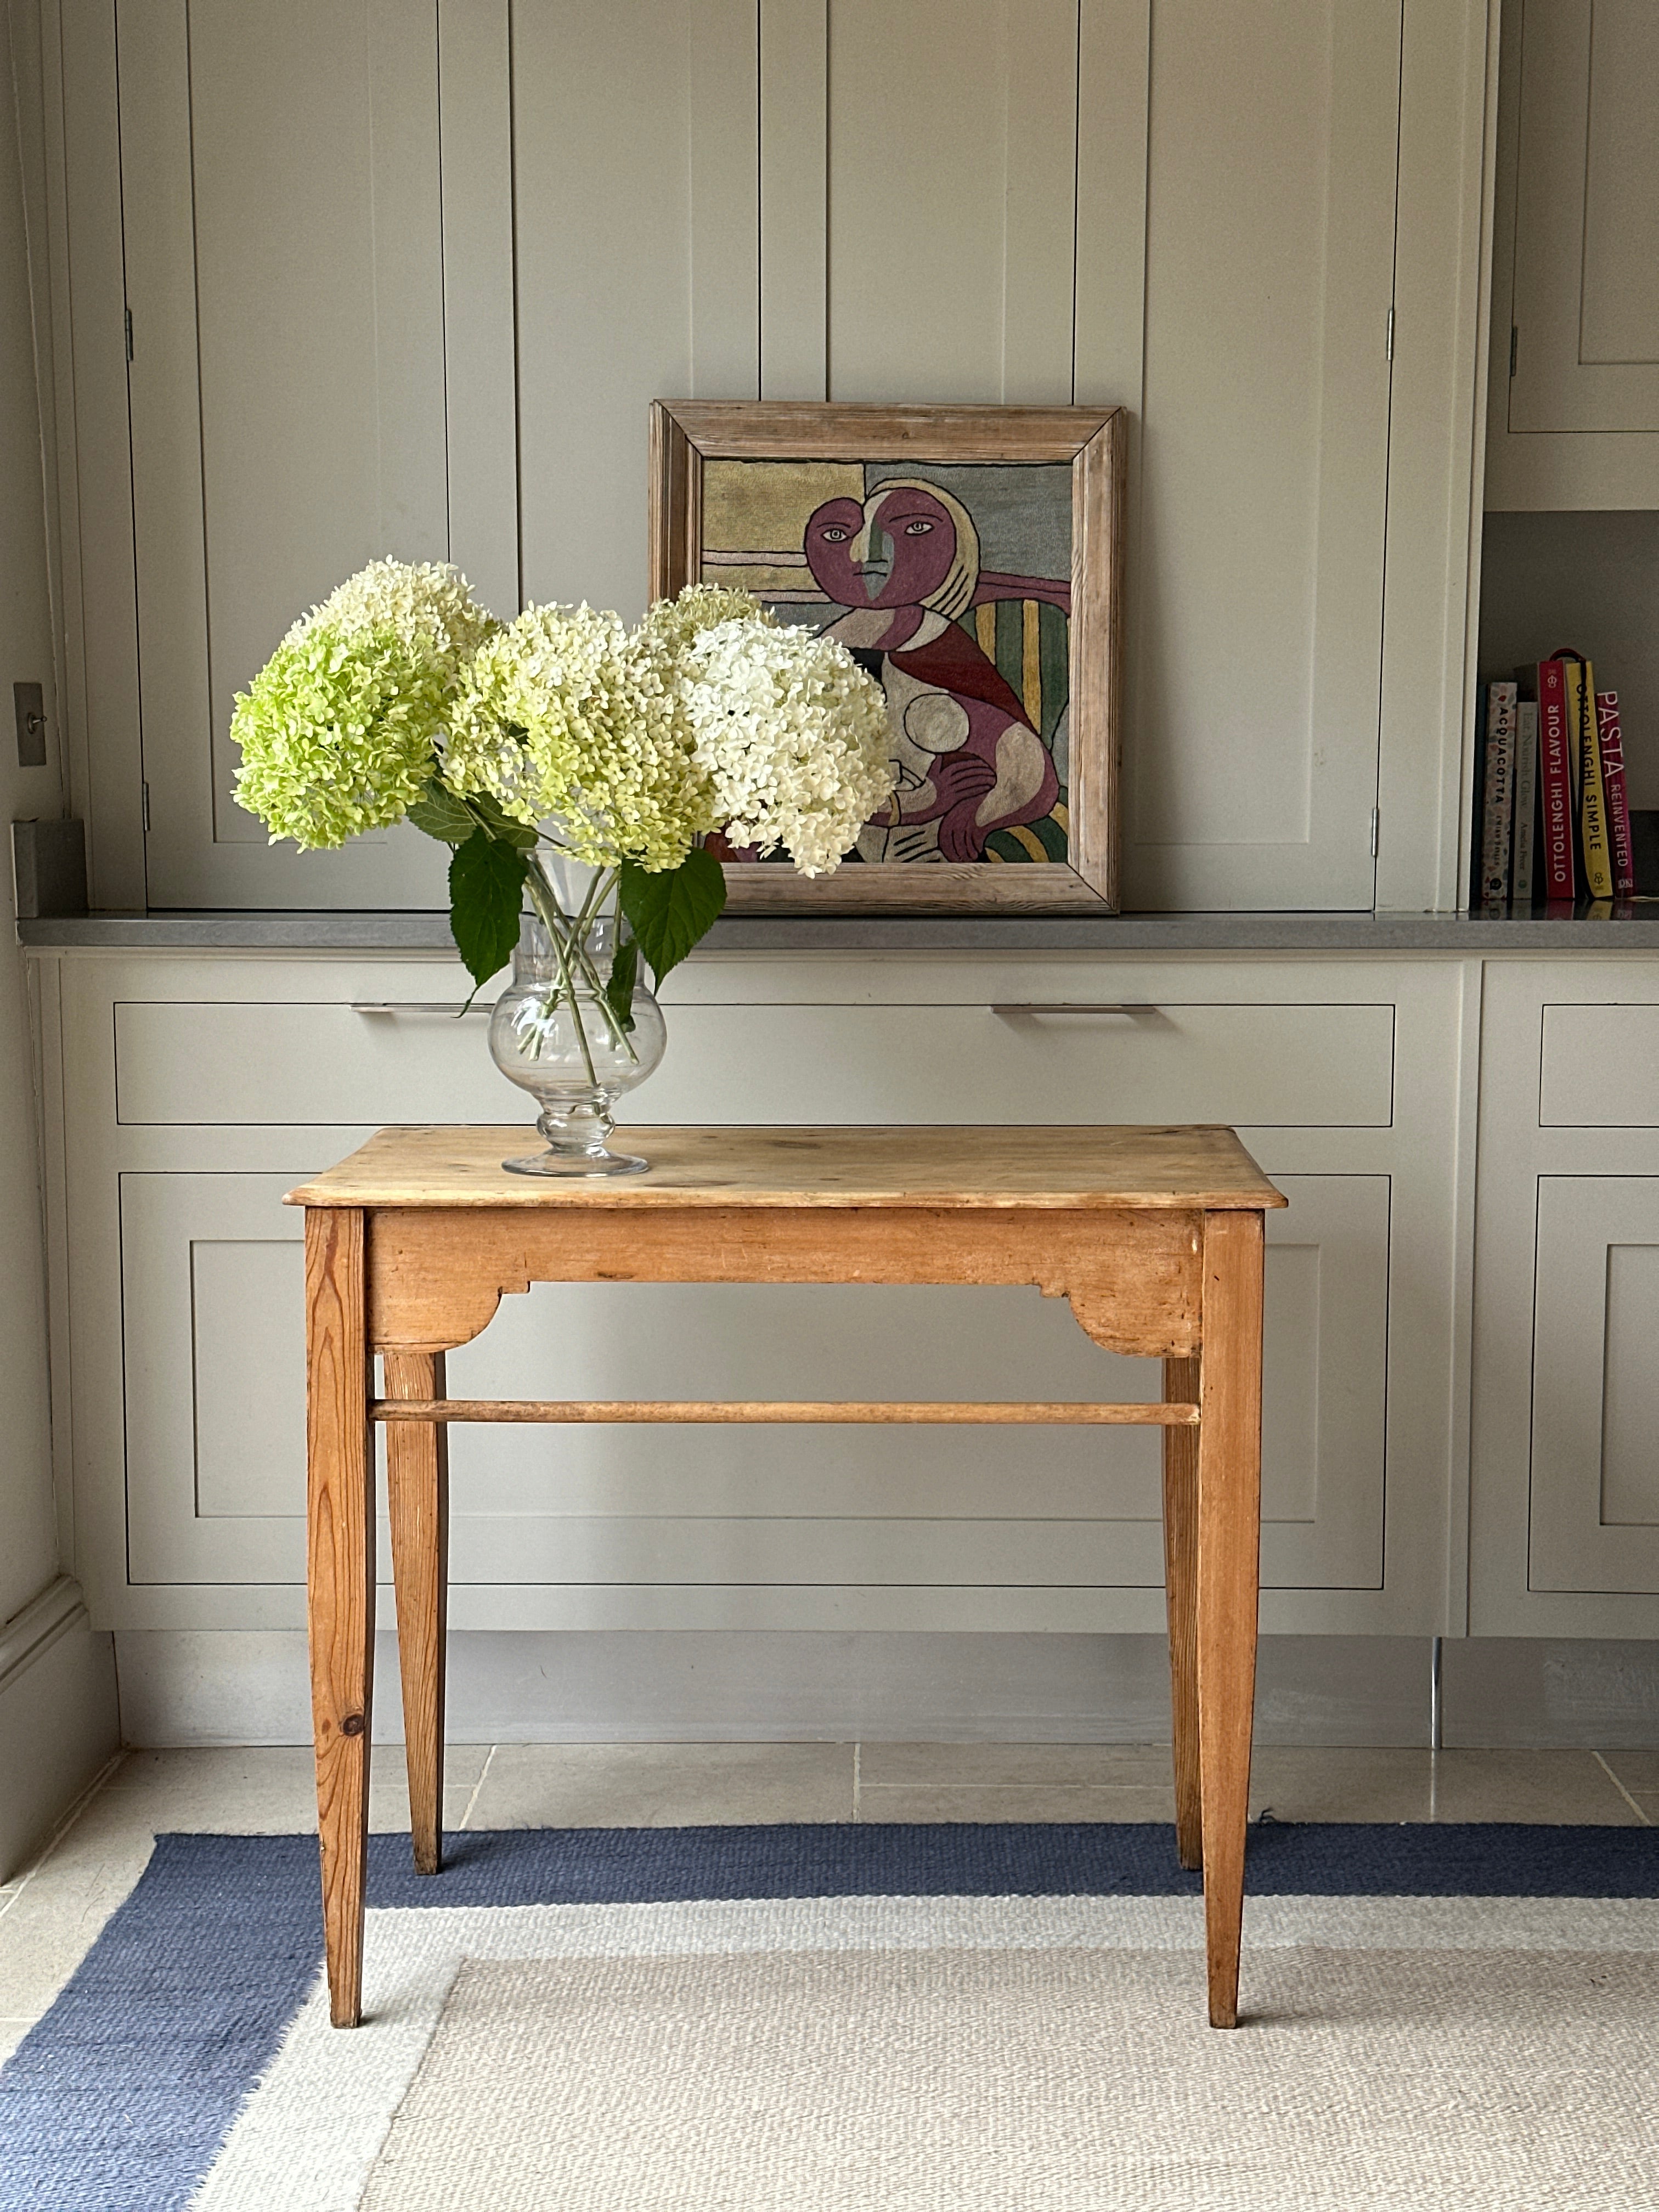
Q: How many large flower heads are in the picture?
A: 5